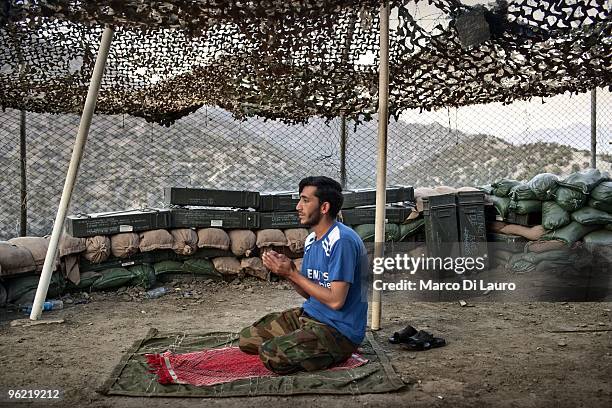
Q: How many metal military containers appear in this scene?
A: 9